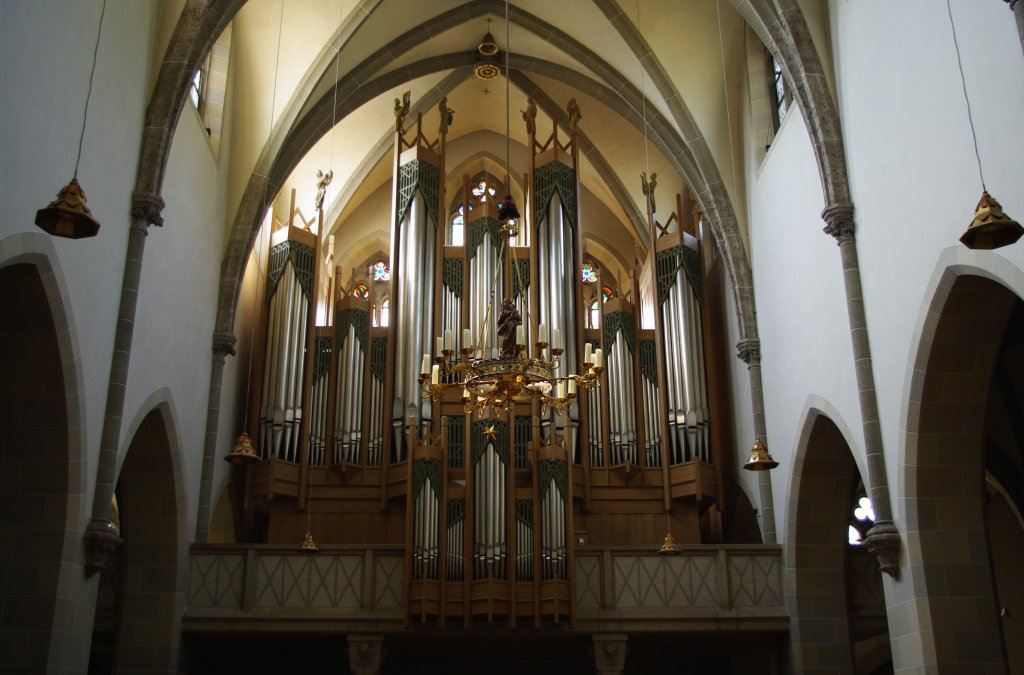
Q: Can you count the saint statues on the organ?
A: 6